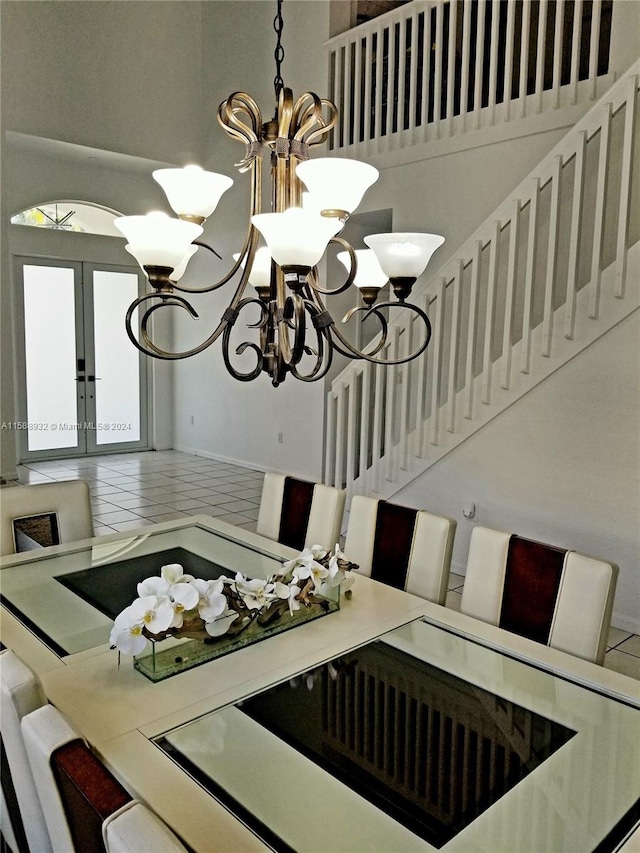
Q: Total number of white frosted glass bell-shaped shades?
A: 8